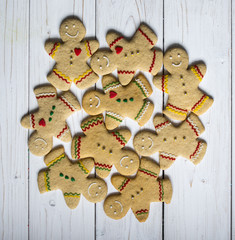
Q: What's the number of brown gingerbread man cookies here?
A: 9